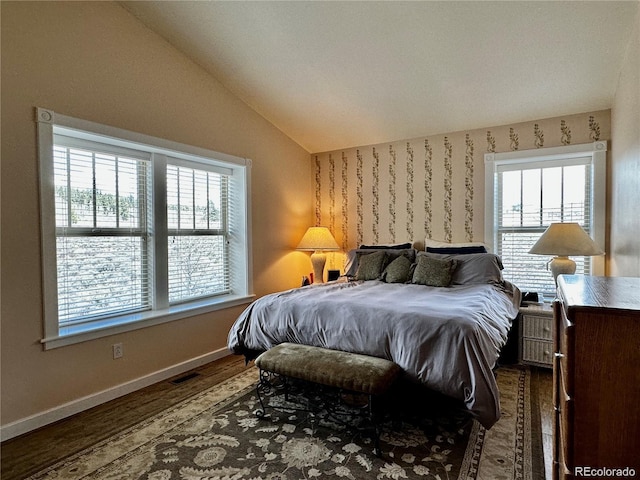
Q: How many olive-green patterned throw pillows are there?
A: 3